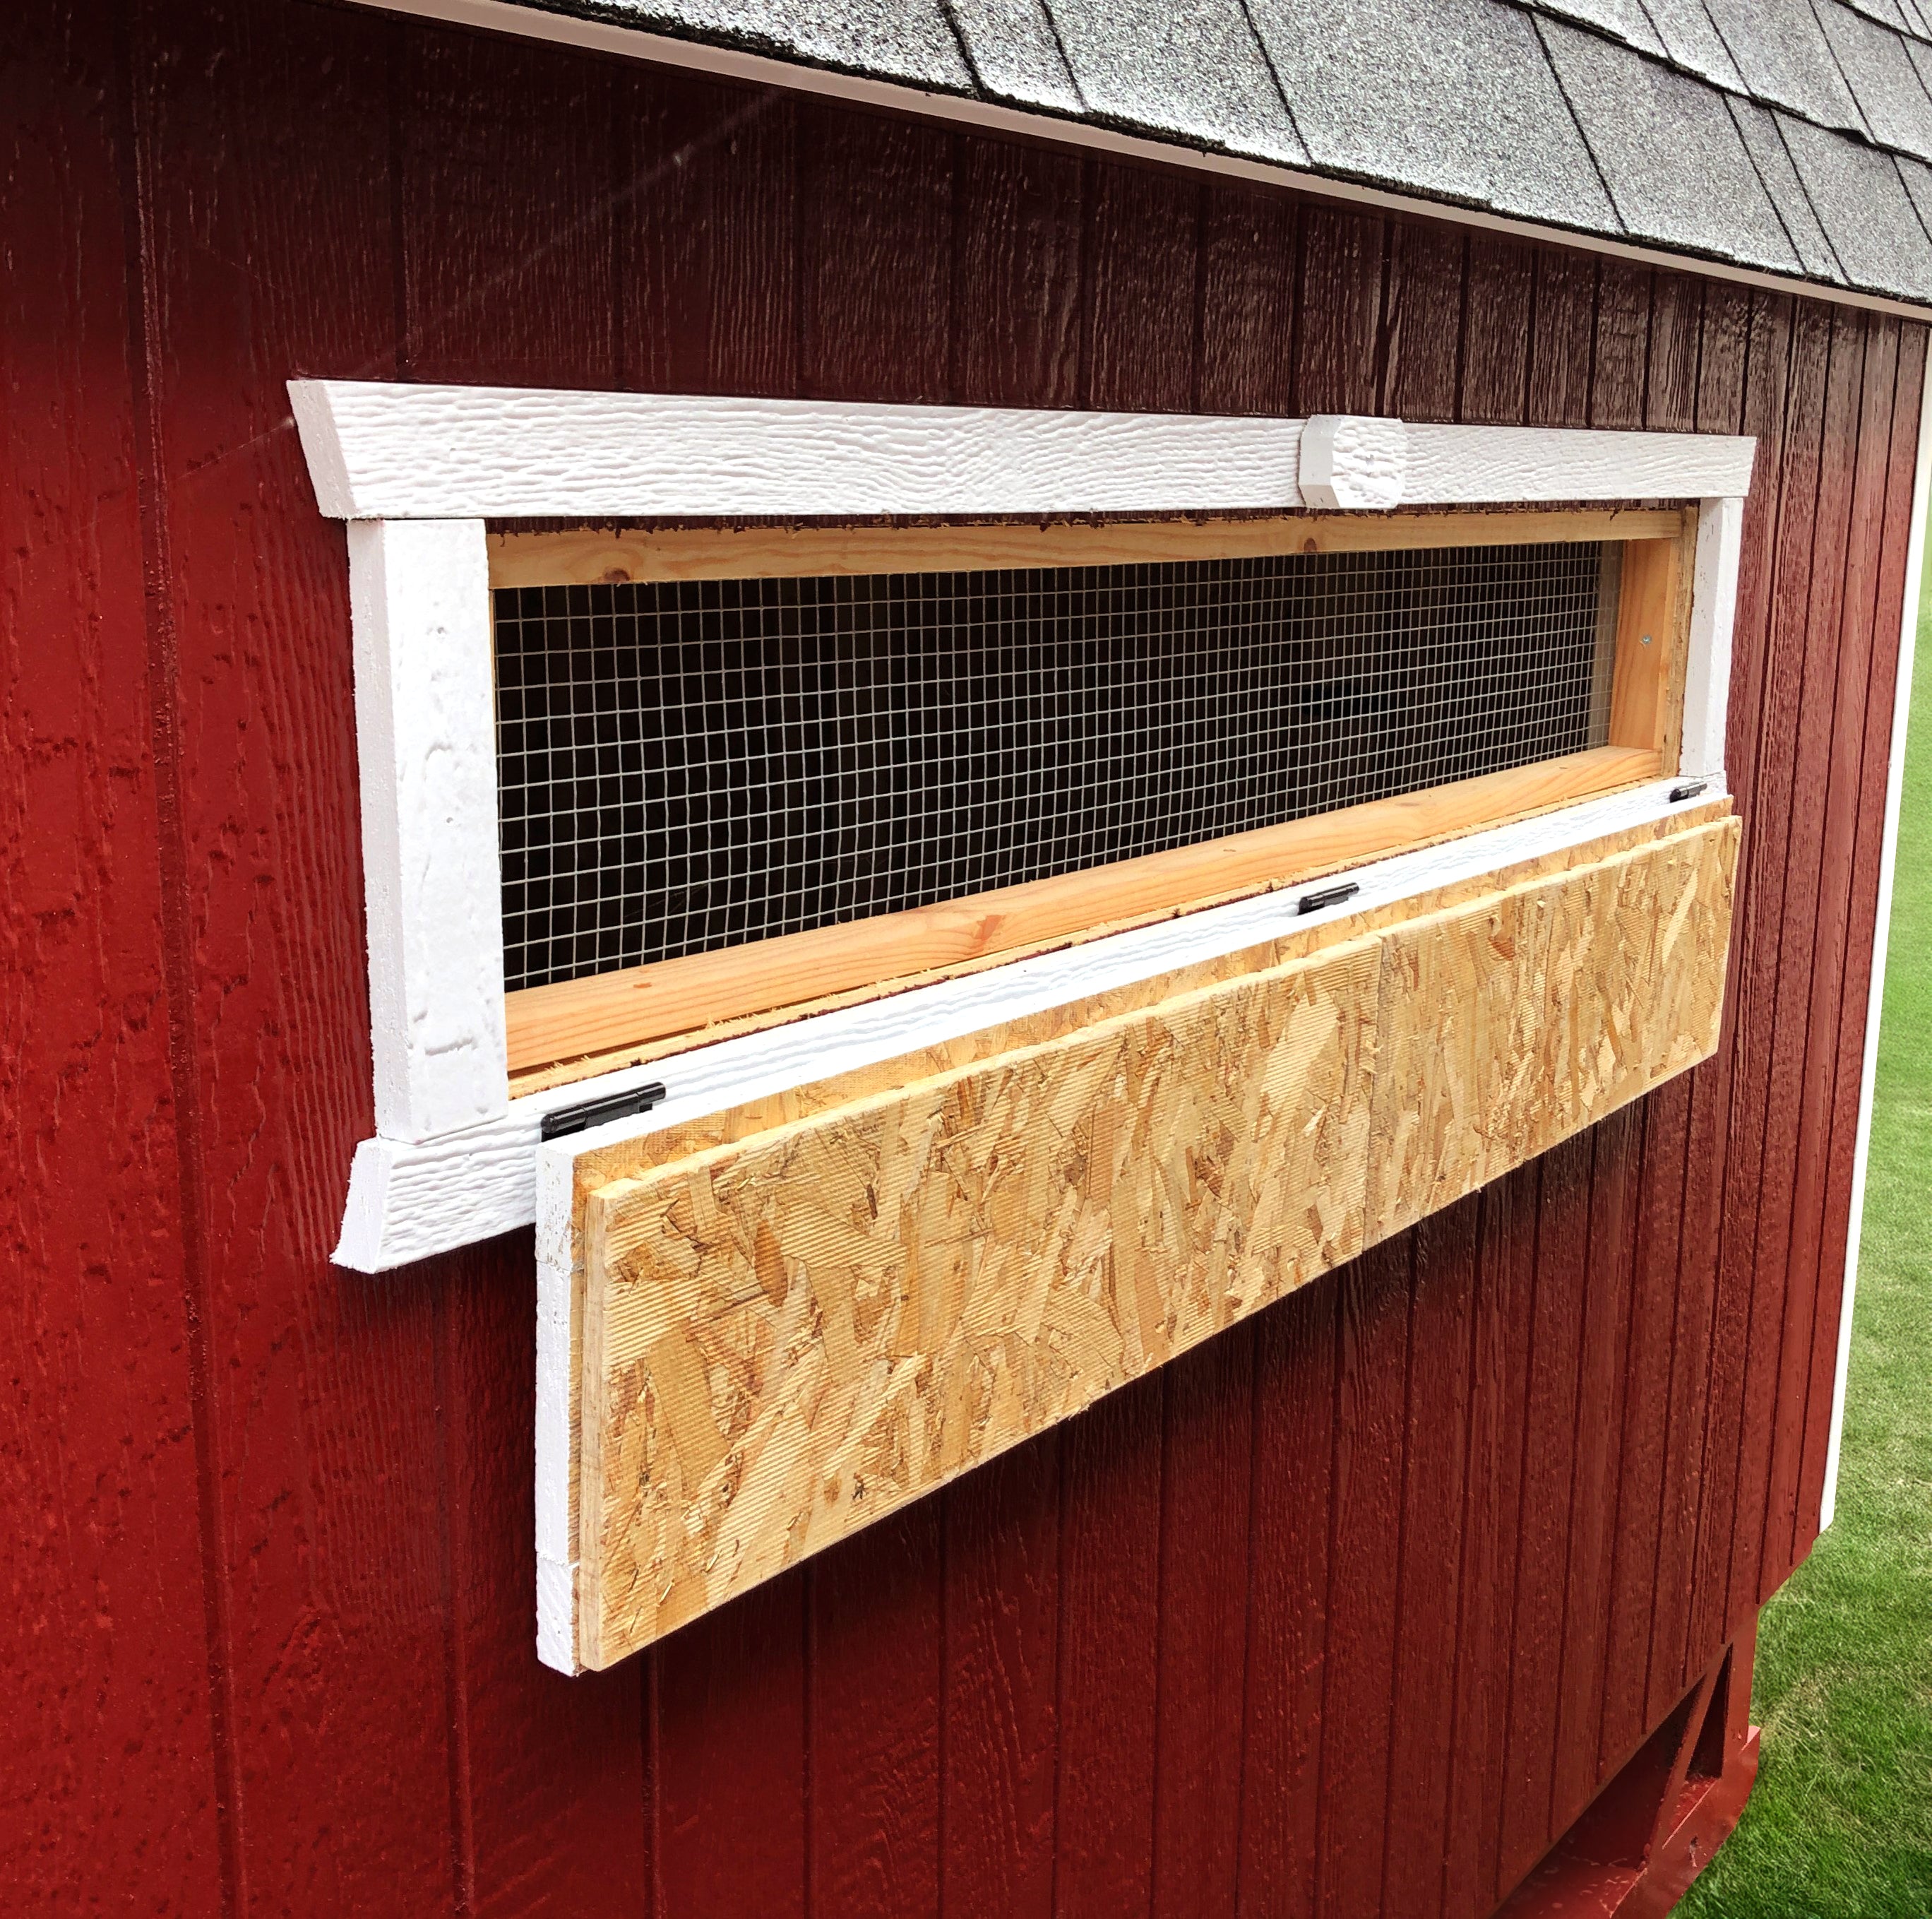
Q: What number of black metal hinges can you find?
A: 3